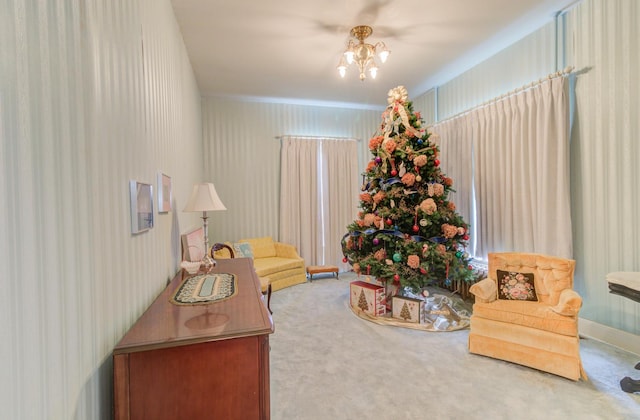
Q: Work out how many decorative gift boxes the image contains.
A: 2